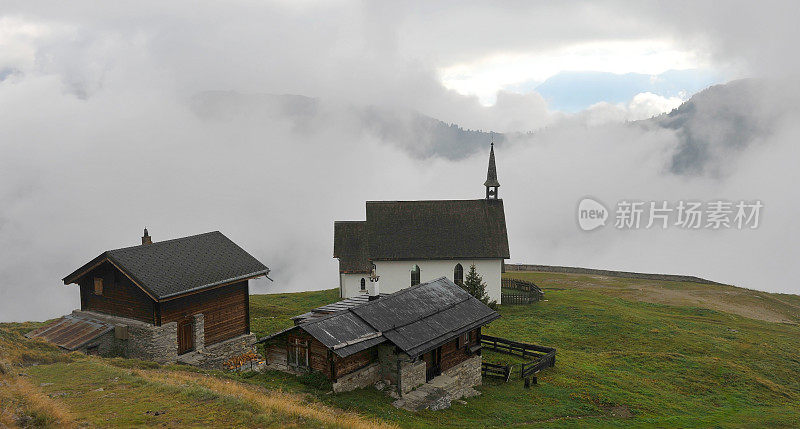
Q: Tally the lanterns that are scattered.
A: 0